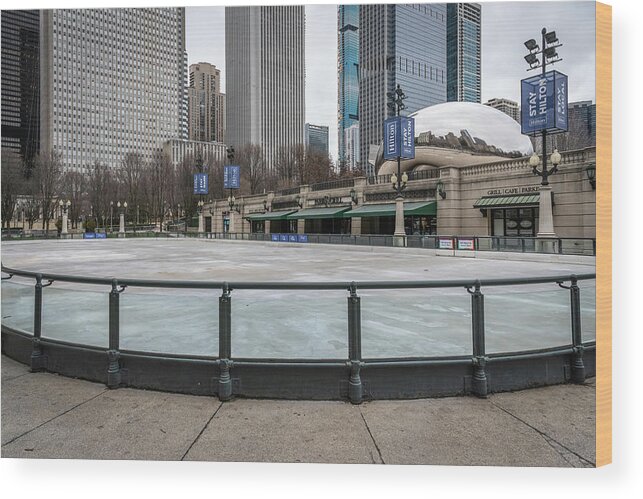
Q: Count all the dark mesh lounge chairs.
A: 0